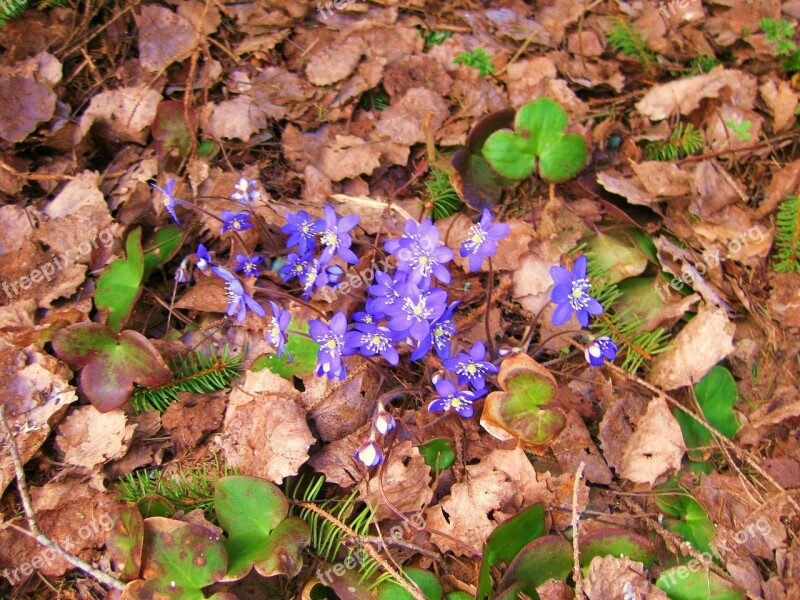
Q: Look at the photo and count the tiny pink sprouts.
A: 0